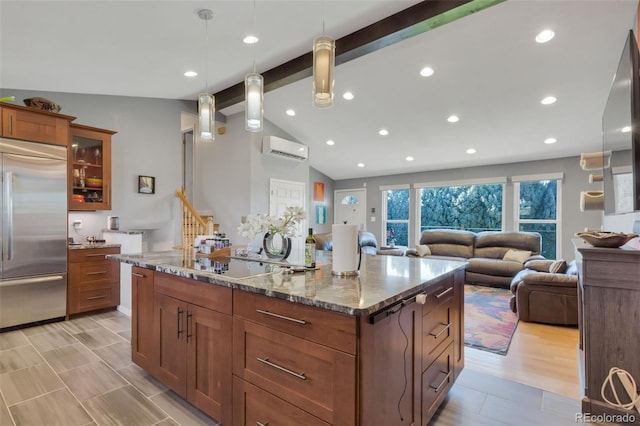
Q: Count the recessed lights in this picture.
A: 14